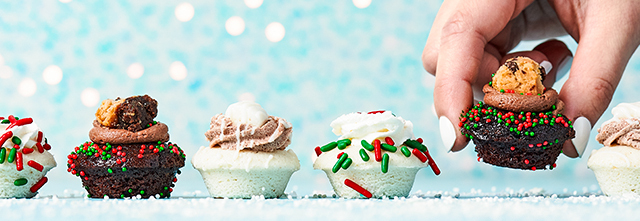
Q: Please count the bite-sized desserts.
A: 6